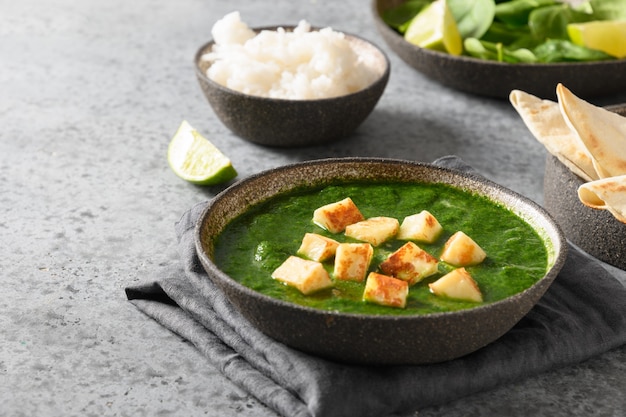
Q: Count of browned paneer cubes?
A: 10